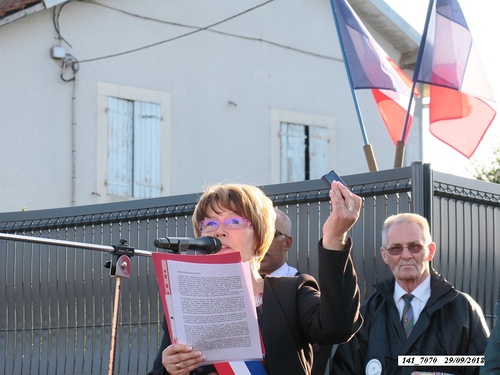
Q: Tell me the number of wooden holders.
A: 2